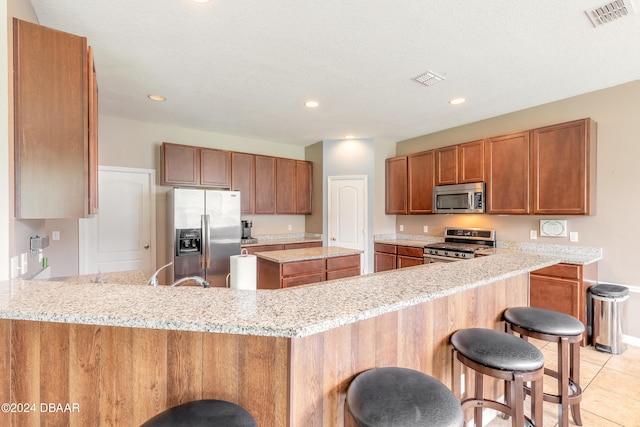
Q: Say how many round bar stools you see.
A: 4